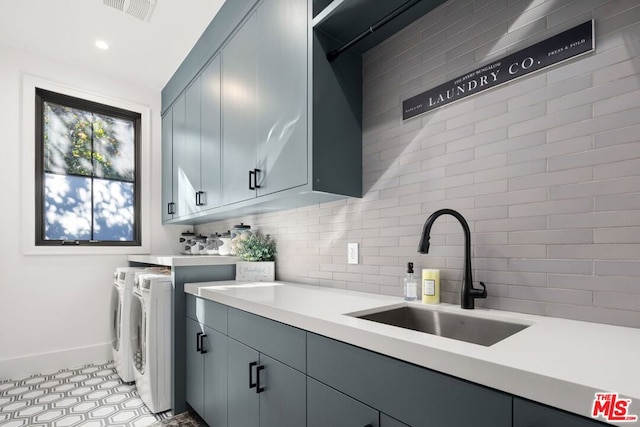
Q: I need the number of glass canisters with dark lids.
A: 5